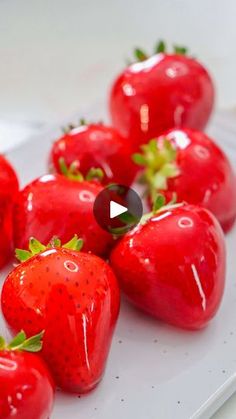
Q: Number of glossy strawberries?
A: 8